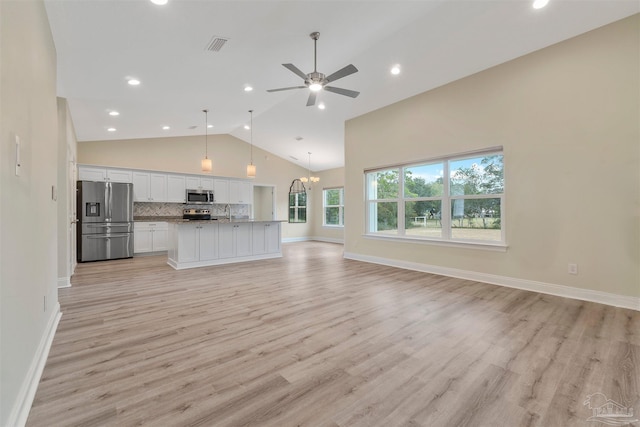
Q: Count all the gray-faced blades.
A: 5